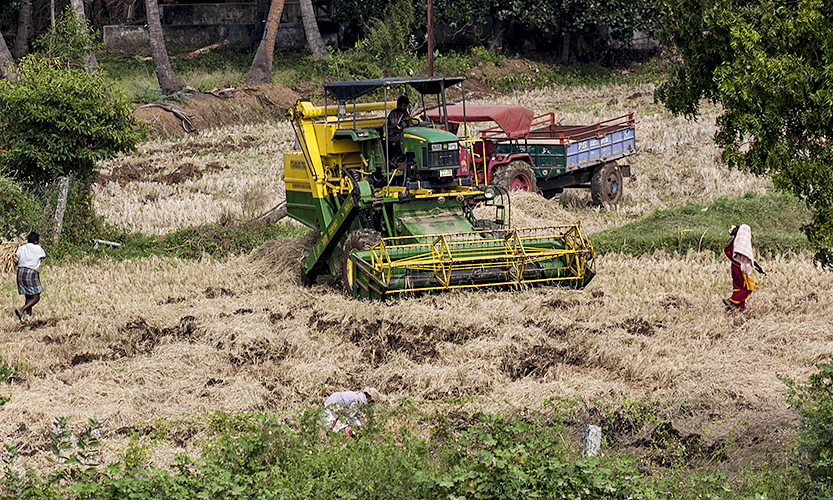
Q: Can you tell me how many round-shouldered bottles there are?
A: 0